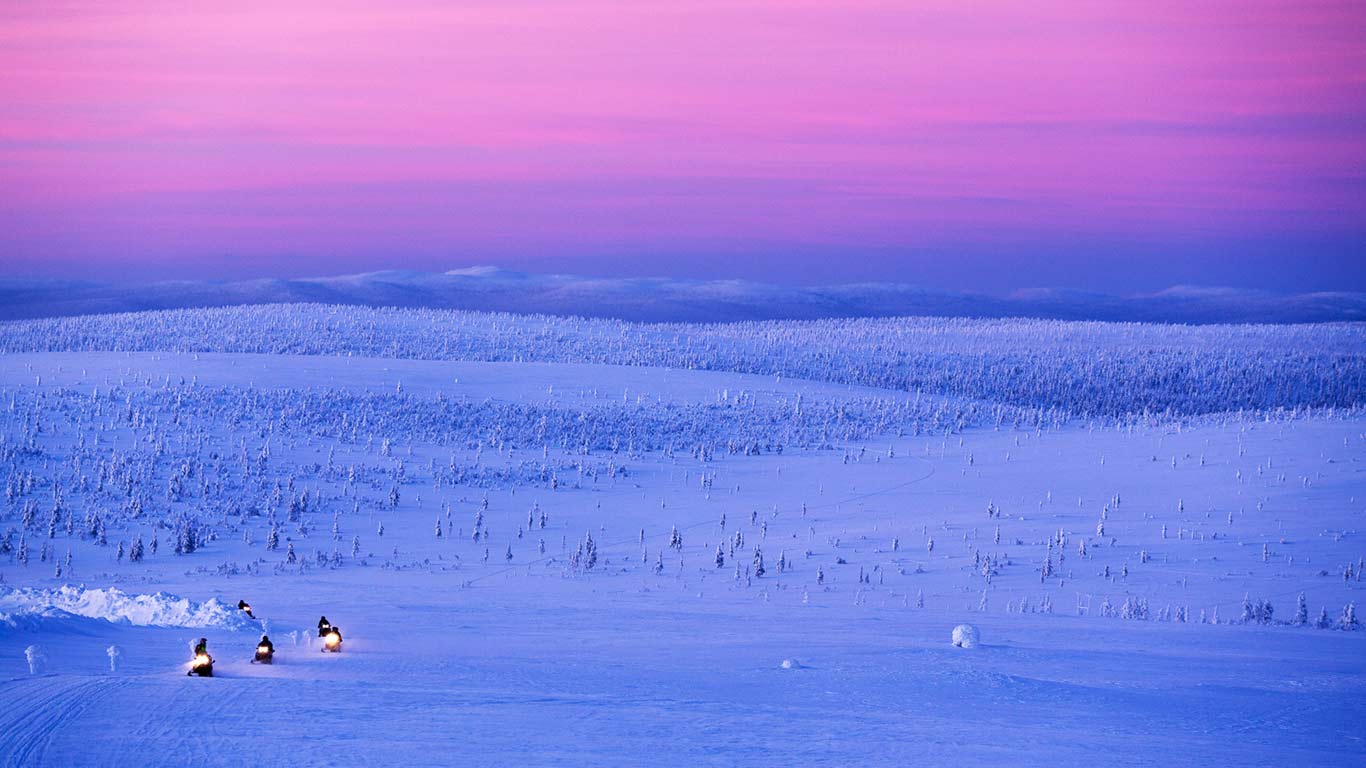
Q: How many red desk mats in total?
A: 0